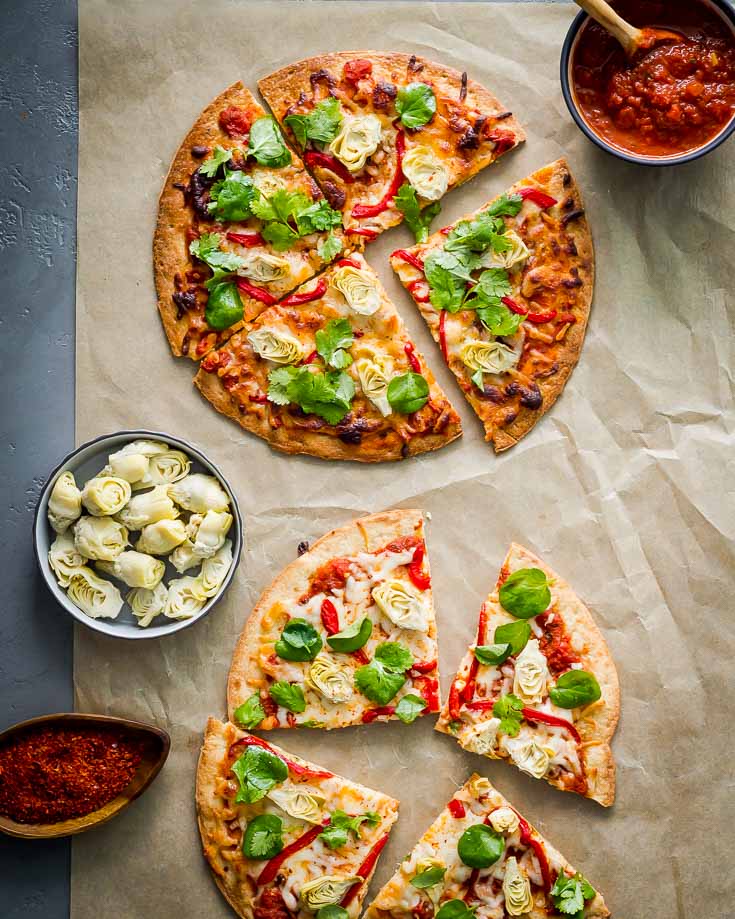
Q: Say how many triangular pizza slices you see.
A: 8